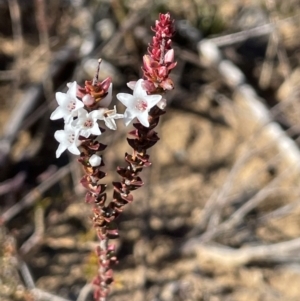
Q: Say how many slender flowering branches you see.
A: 2